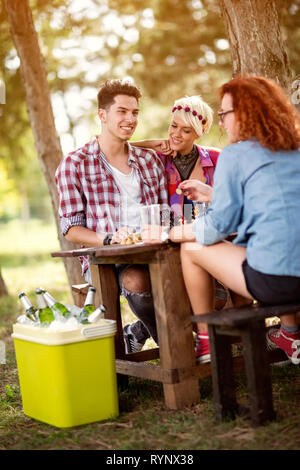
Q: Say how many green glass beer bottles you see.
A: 5